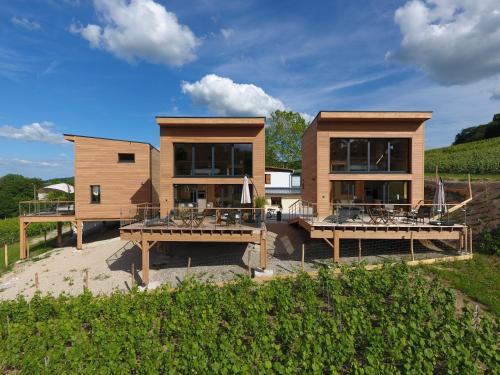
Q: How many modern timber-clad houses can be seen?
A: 3